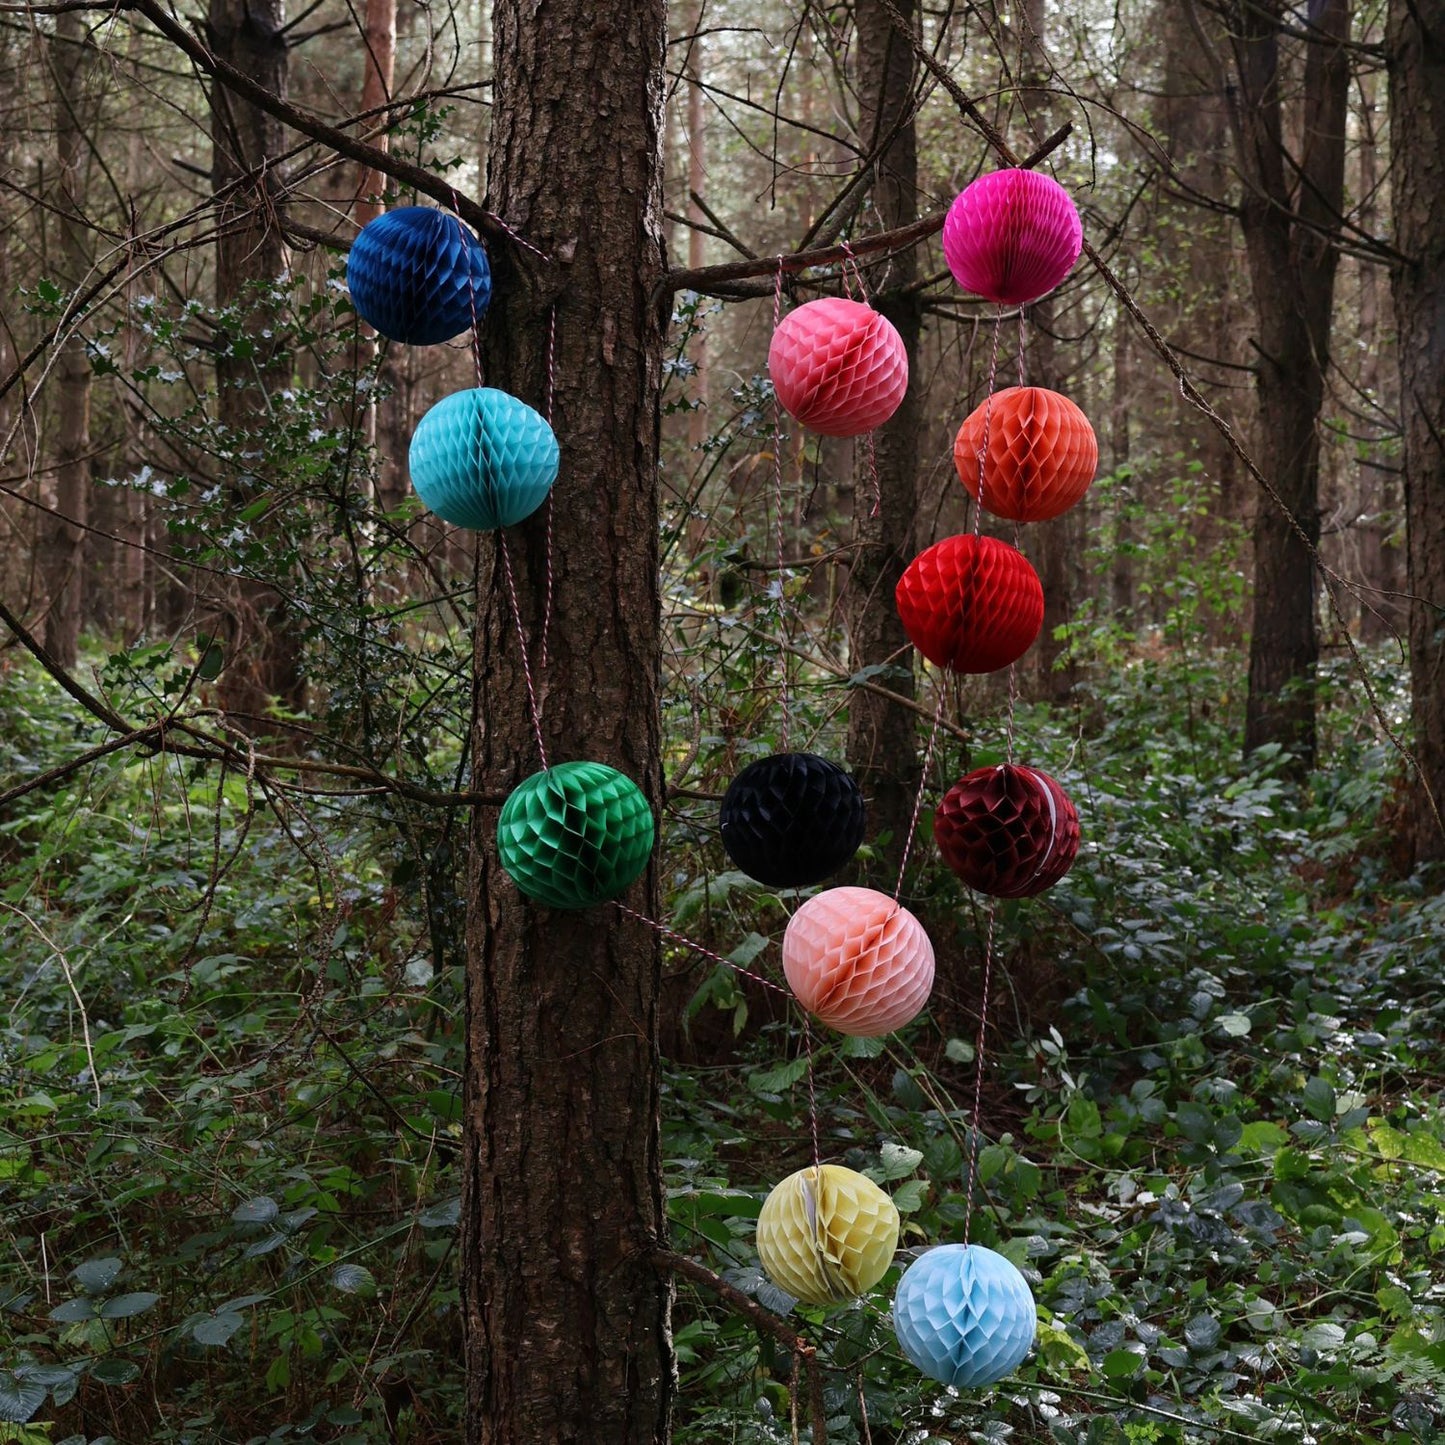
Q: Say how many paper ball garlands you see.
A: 12